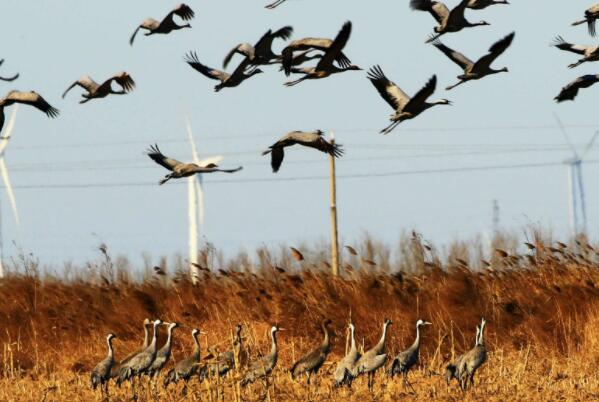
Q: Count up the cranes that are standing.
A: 13